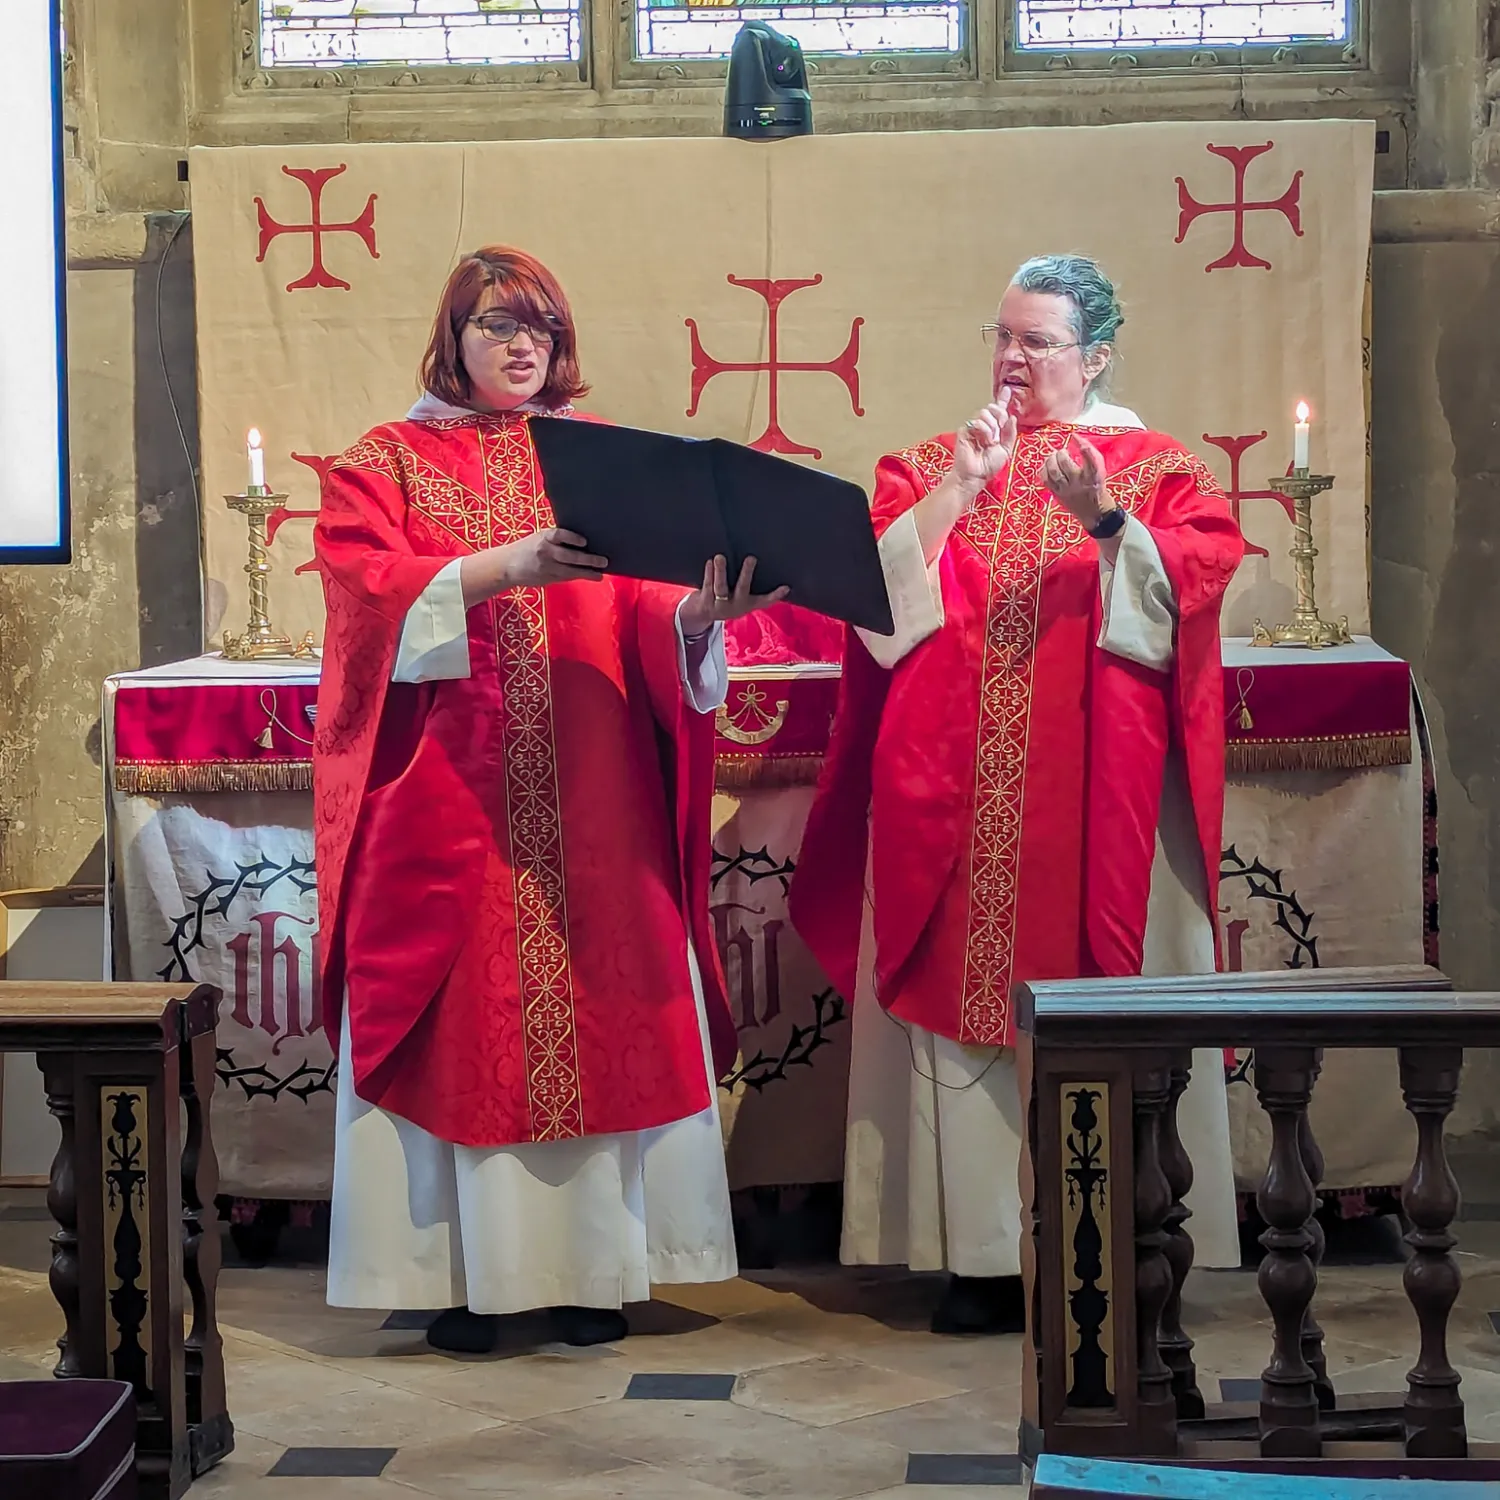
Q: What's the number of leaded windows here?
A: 3